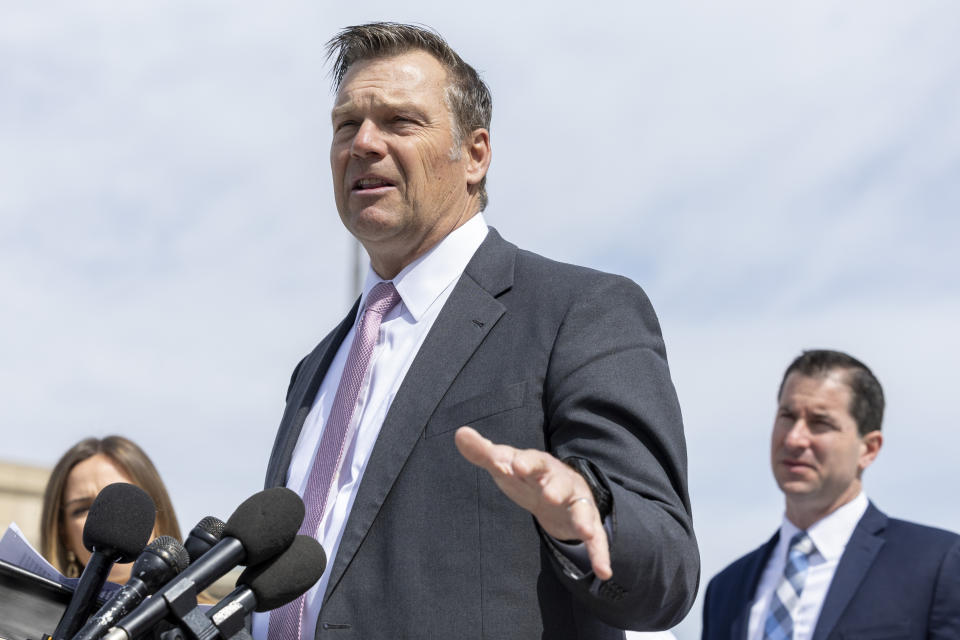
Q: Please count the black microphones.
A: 5